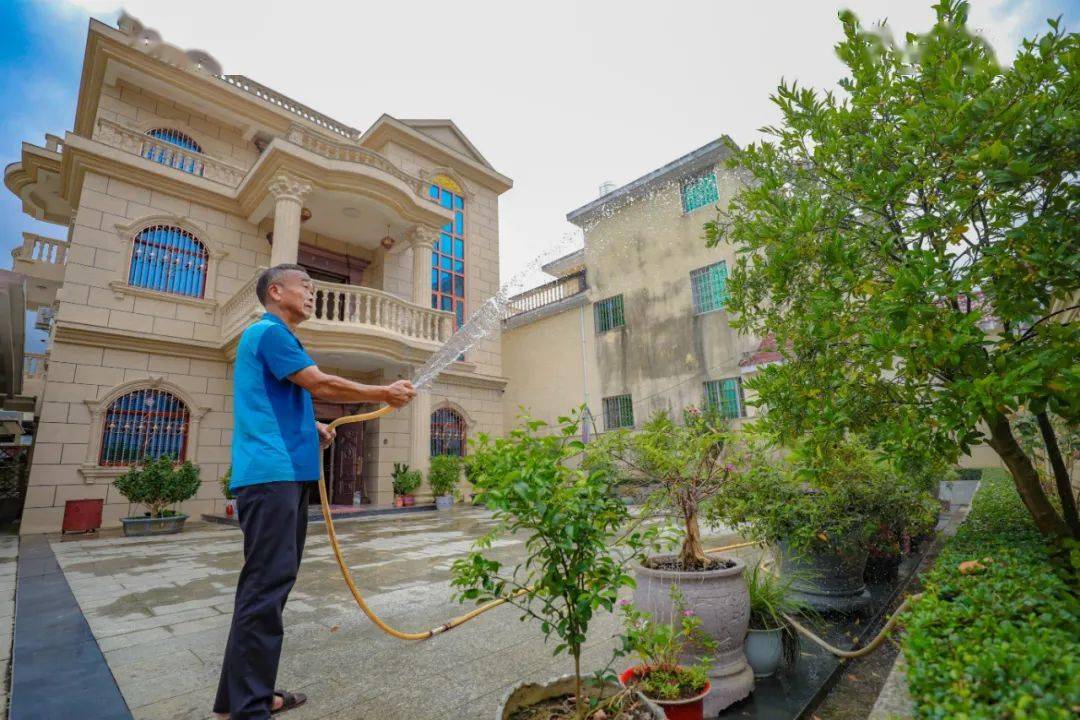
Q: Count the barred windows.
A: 9